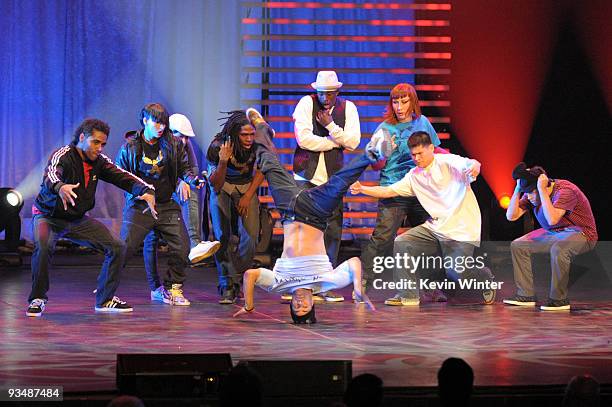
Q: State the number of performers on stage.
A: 9